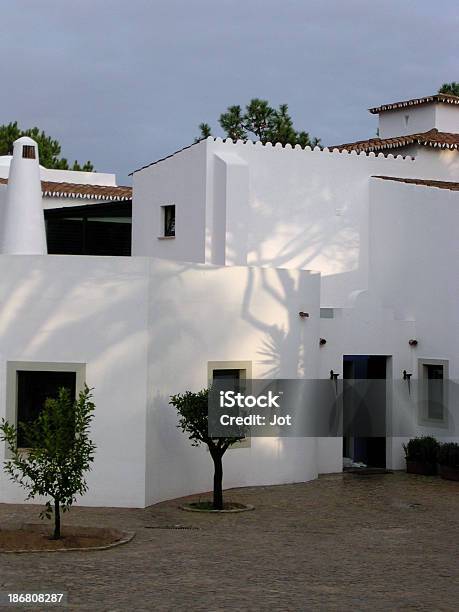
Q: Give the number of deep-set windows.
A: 4